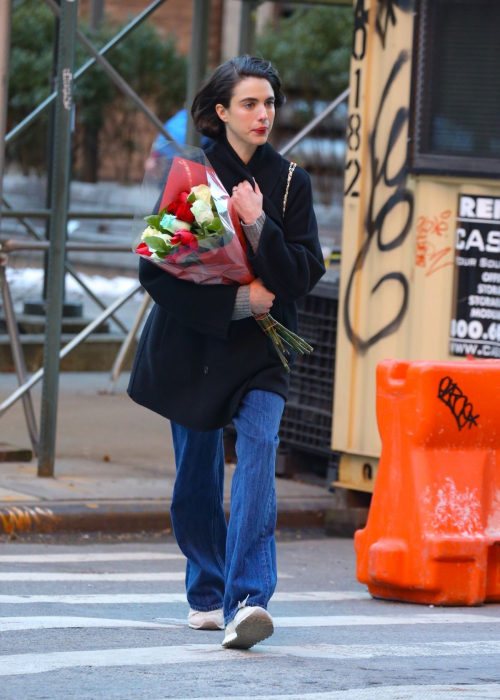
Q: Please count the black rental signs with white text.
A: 1